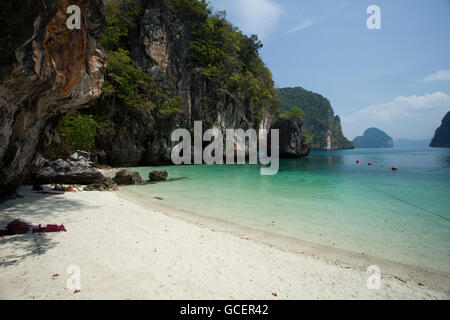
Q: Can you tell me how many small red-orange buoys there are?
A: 3